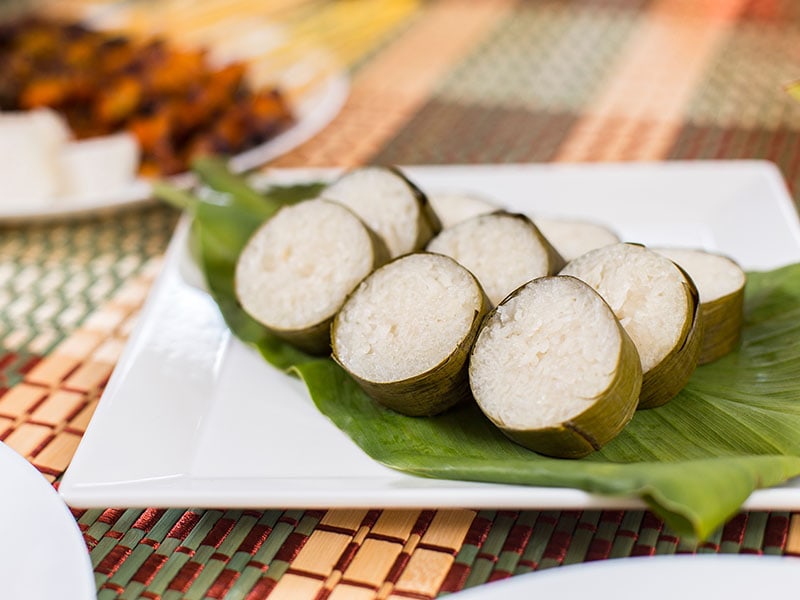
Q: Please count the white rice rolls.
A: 9